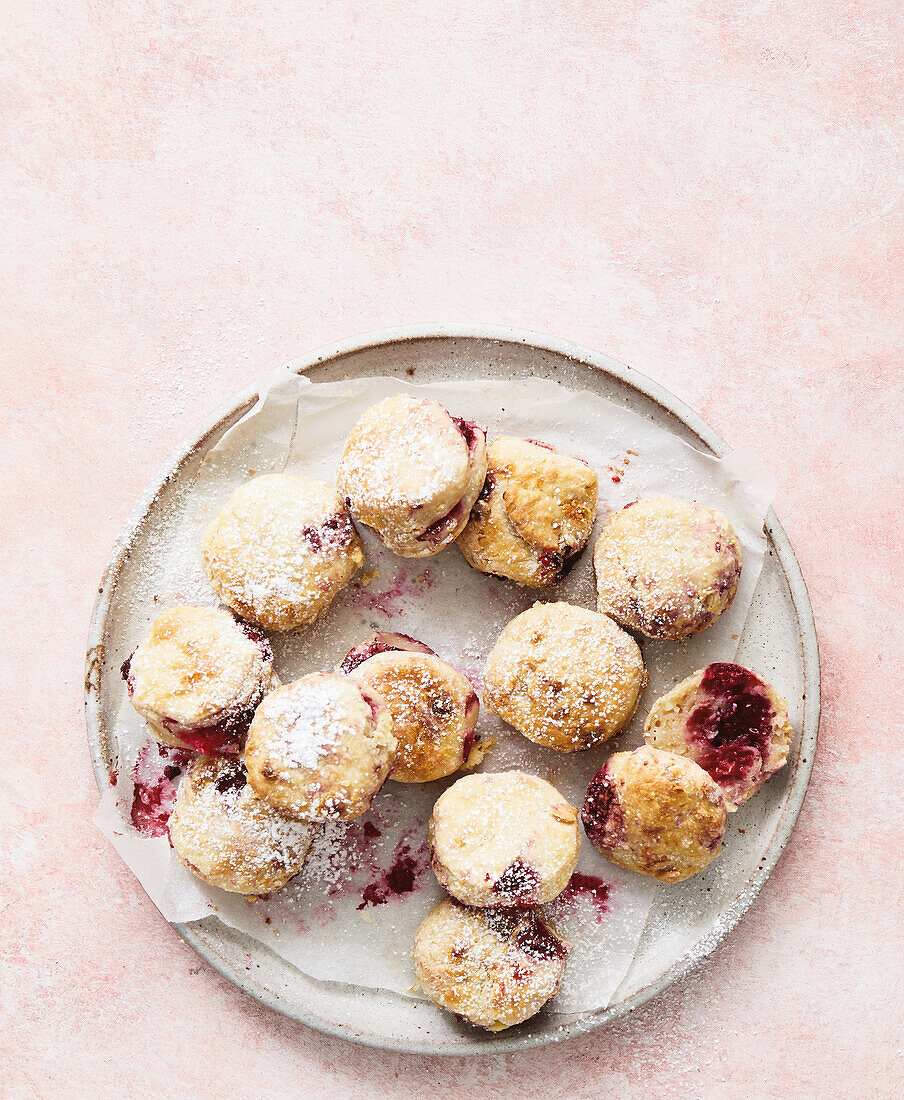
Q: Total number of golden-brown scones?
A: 13